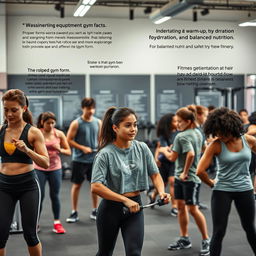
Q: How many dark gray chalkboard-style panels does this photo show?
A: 3